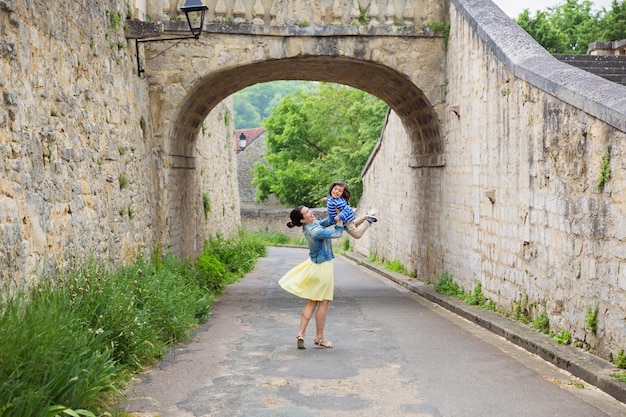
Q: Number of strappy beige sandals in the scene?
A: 2